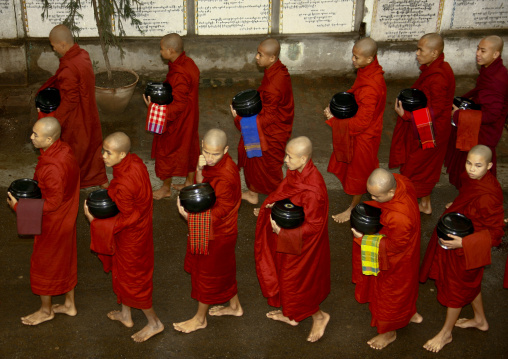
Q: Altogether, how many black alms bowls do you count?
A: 12